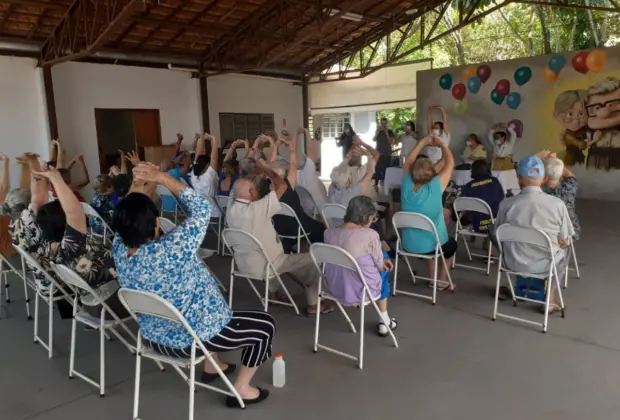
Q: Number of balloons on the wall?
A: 15